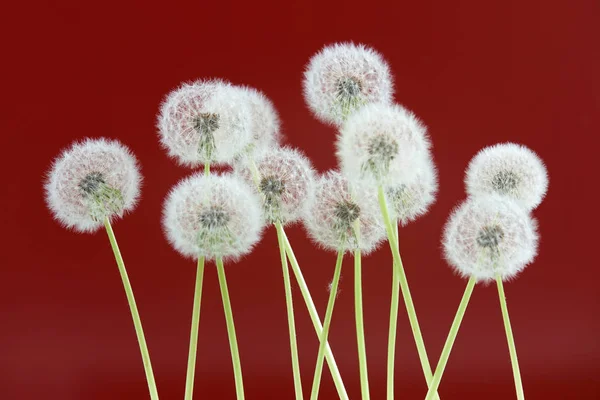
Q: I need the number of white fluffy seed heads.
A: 11